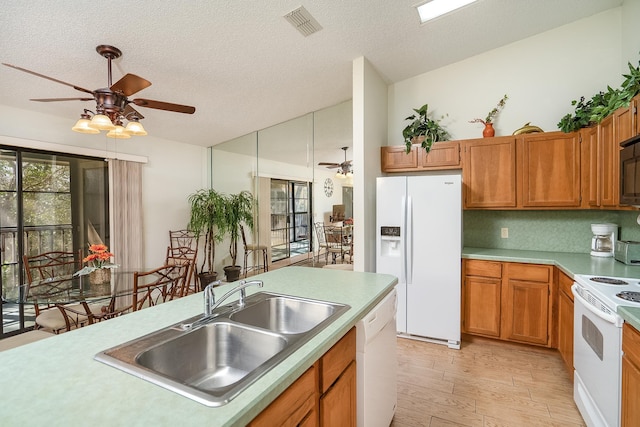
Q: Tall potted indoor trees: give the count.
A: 2